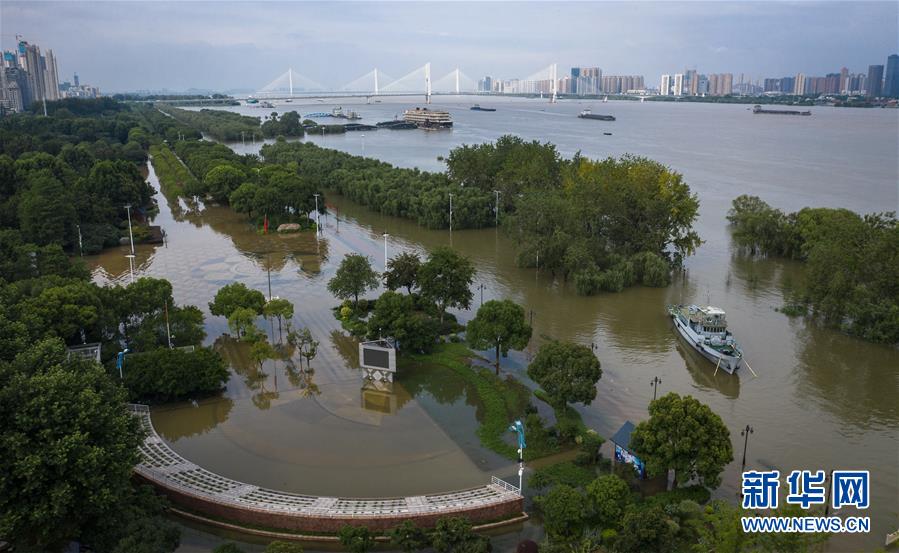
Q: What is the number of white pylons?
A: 5